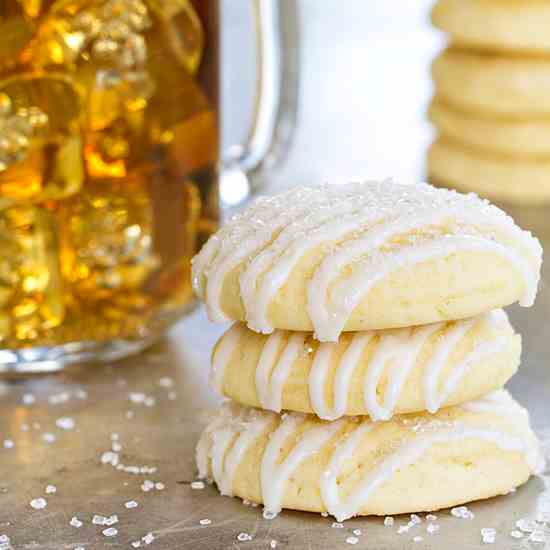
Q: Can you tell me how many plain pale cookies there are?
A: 4